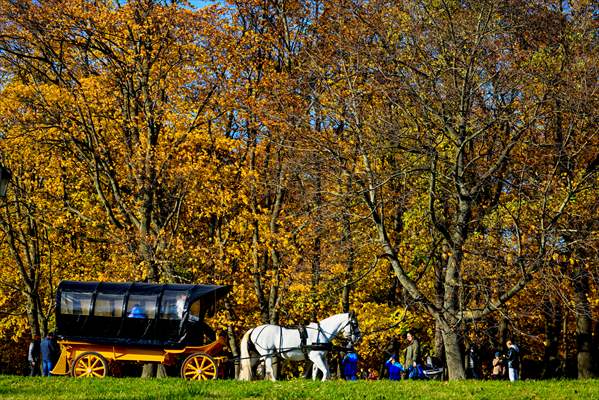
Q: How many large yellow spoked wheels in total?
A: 2